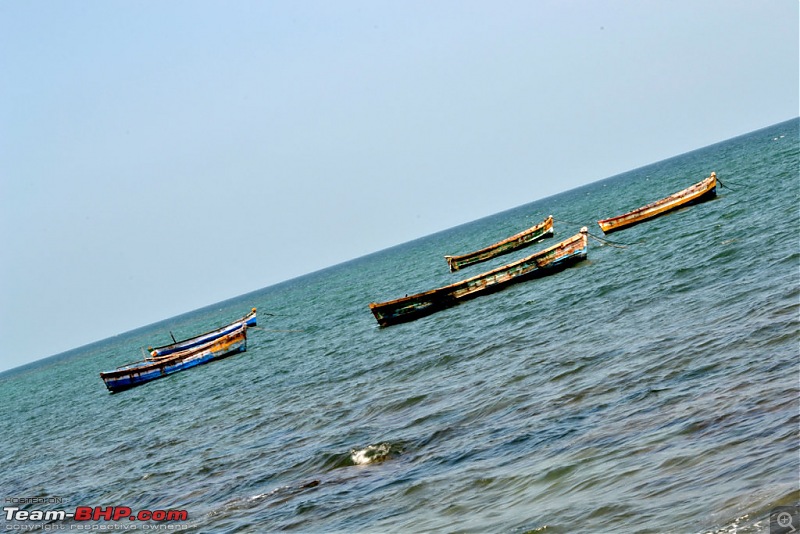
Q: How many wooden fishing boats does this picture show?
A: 5